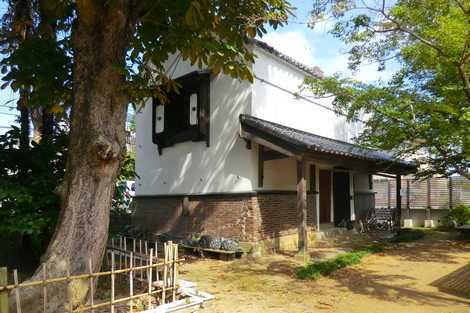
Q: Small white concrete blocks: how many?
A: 2